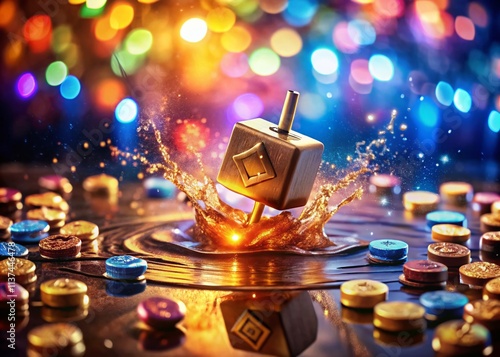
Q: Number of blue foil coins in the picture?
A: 7